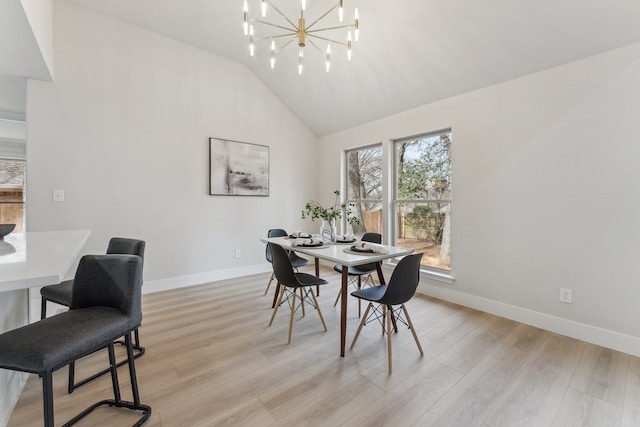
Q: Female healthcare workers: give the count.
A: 0